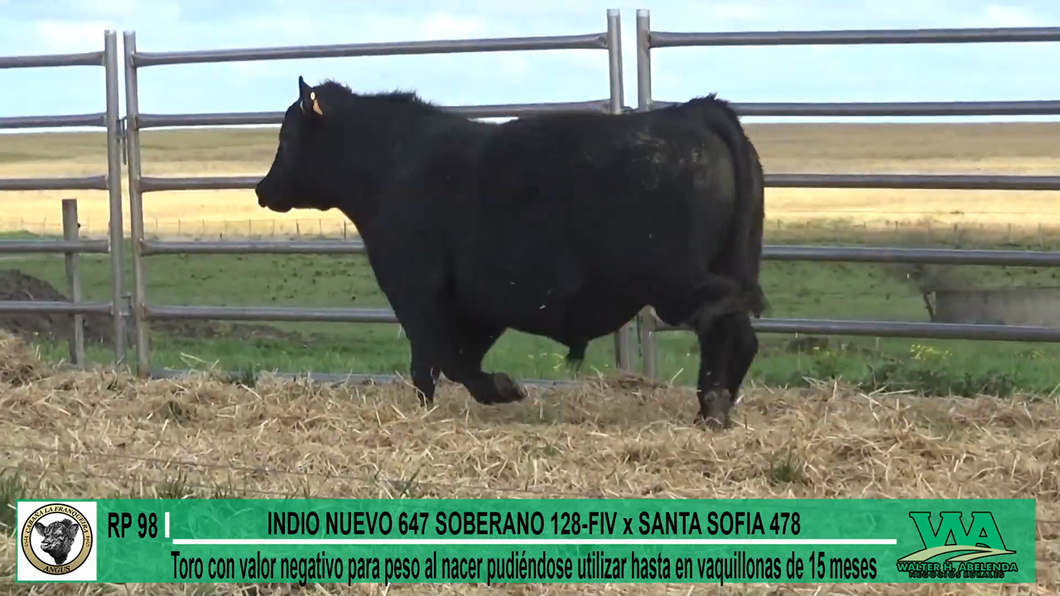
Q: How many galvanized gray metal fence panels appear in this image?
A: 3